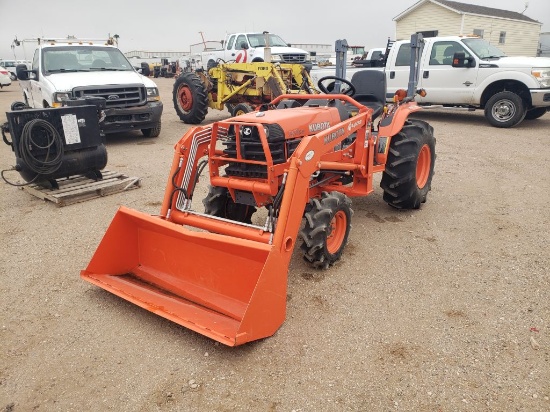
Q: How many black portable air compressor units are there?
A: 1